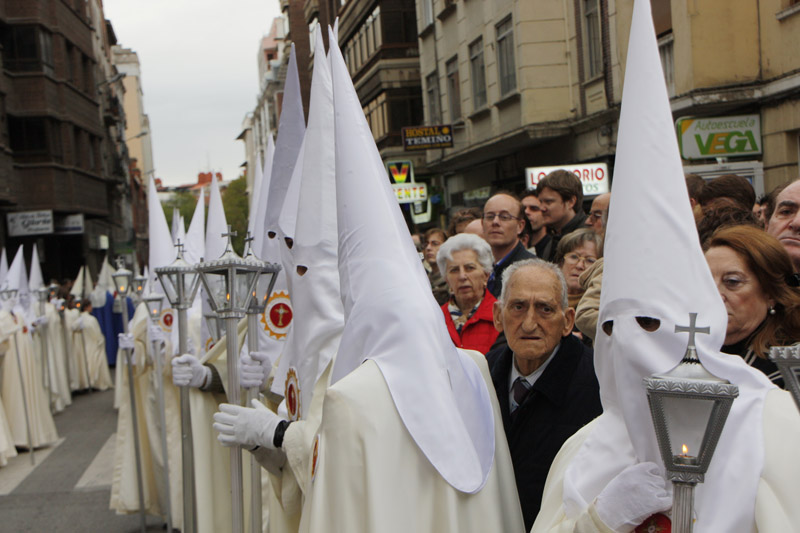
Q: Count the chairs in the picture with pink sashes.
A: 0